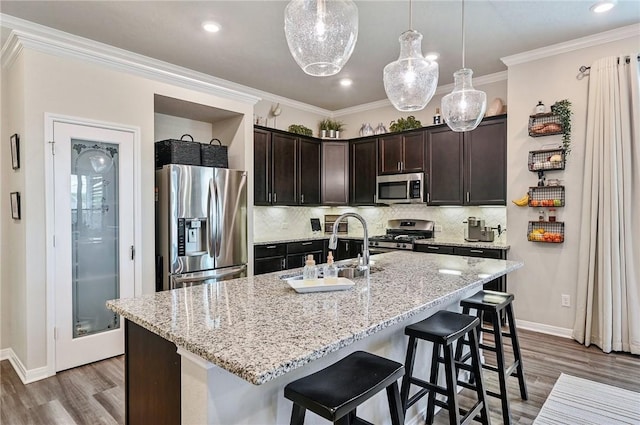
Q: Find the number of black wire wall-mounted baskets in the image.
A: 4